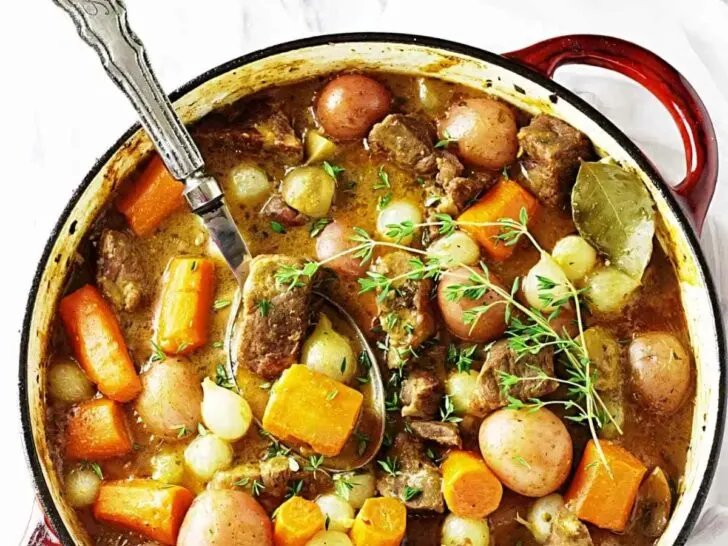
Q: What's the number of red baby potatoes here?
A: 8